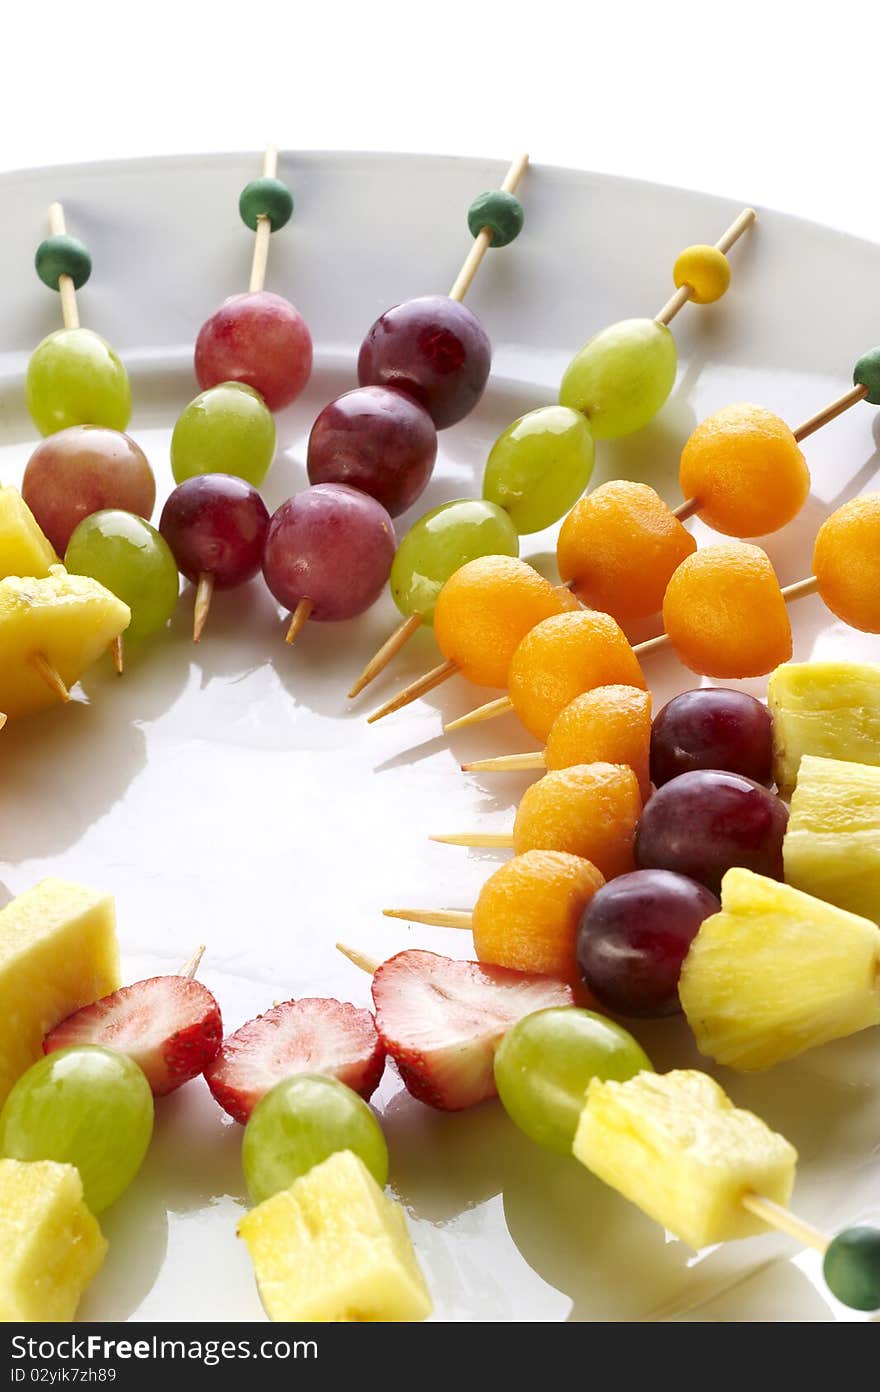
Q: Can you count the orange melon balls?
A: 9